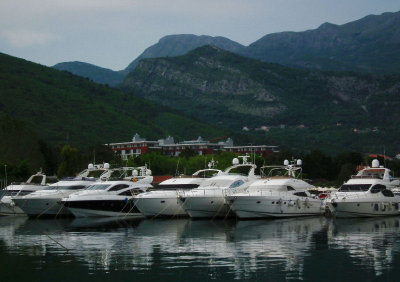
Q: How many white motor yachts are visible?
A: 7